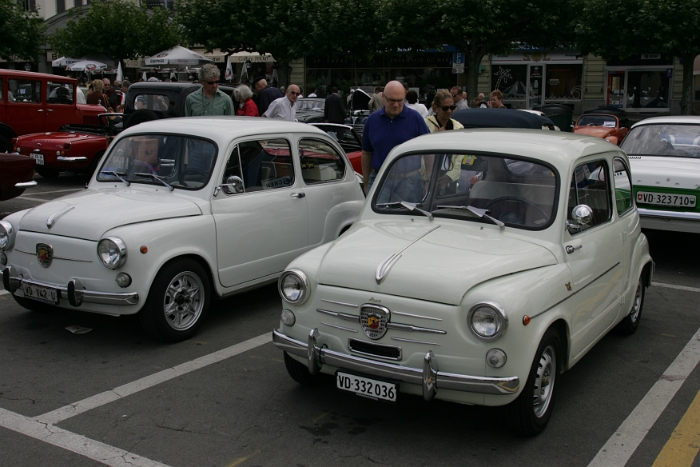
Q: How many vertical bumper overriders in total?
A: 4